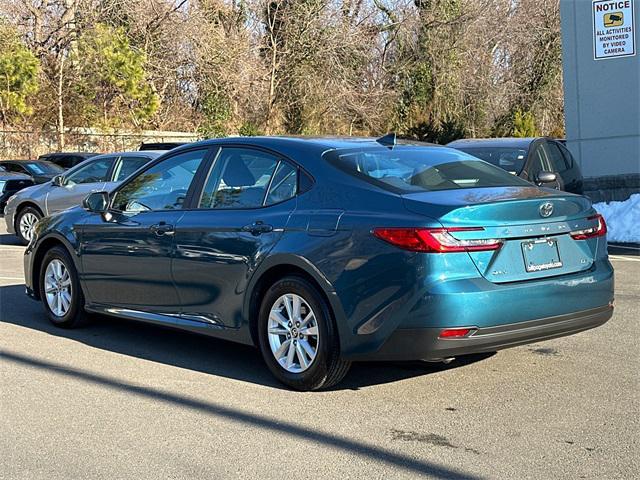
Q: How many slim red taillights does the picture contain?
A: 2